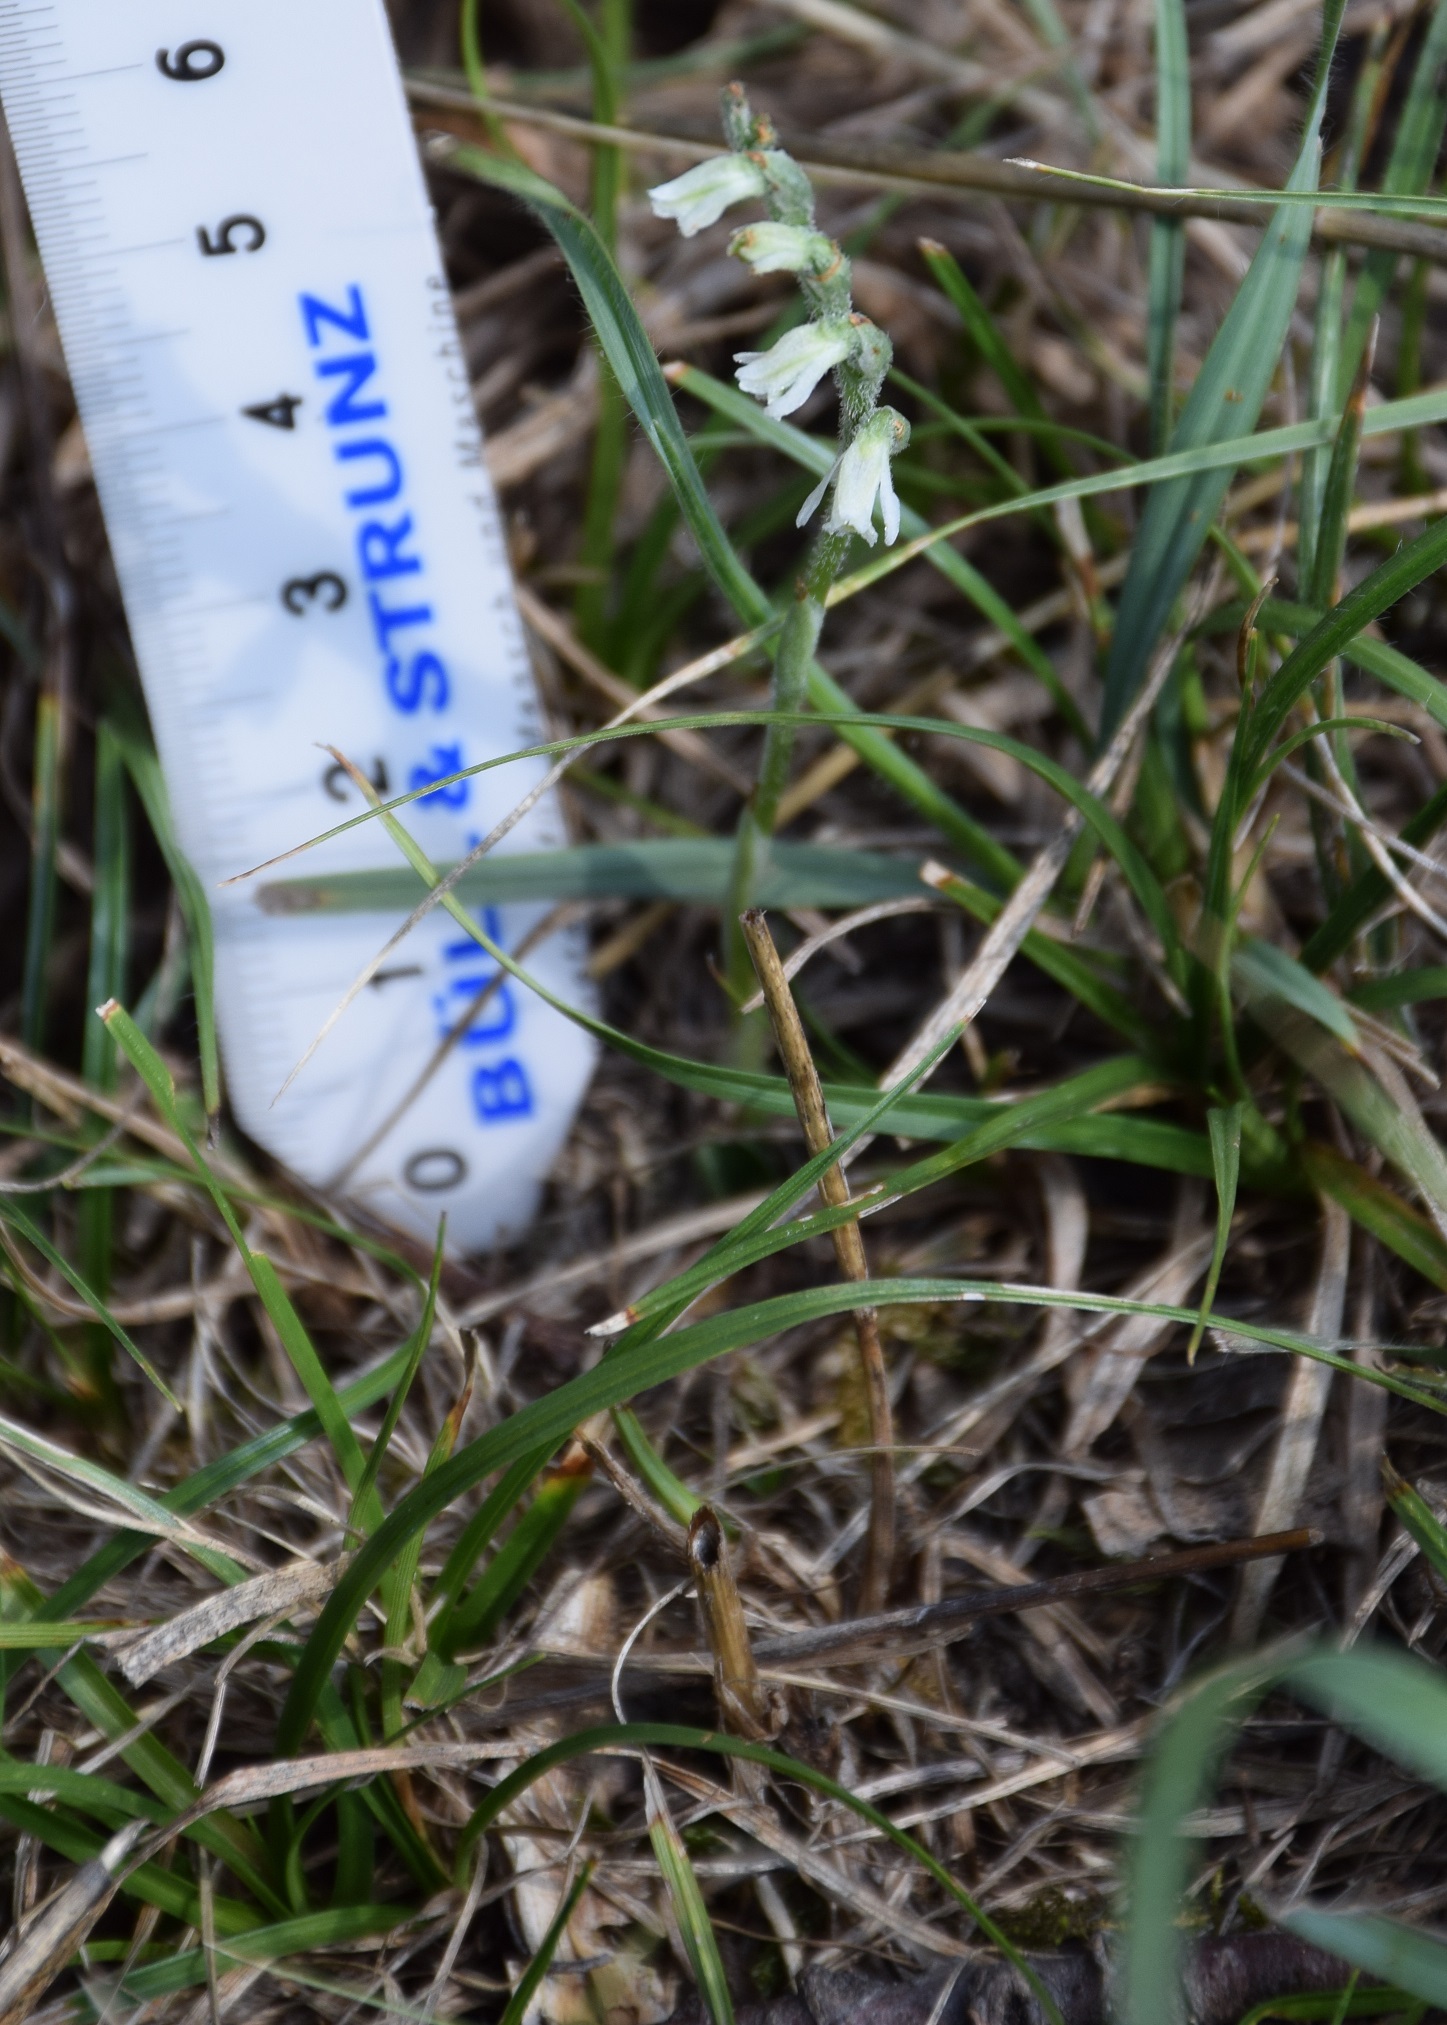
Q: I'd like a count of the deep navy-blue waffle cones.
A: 0